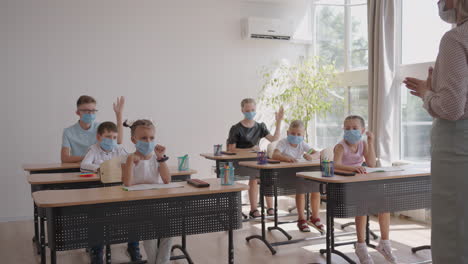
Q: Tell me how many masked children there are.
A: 6